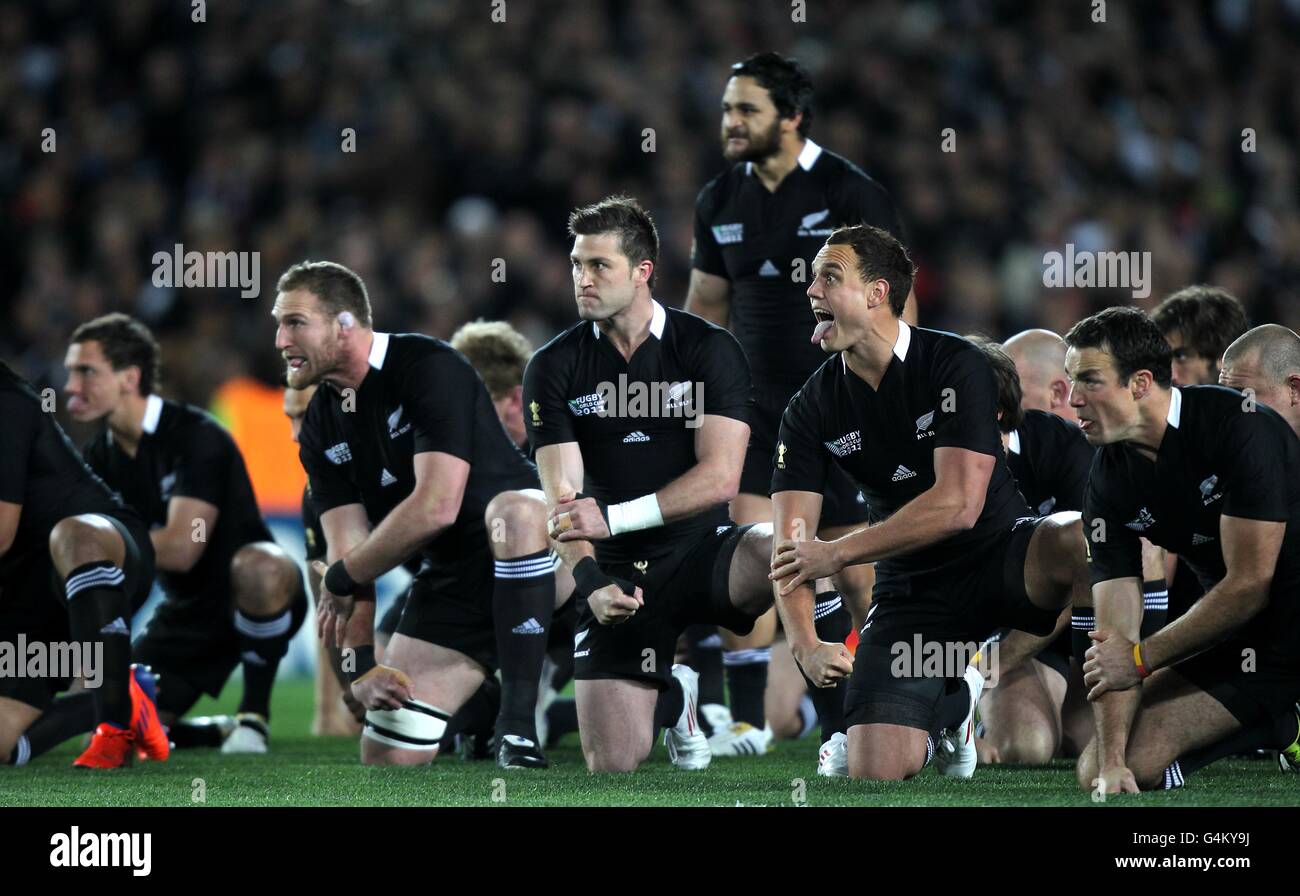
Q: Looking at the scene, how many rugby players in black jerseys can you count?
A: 13